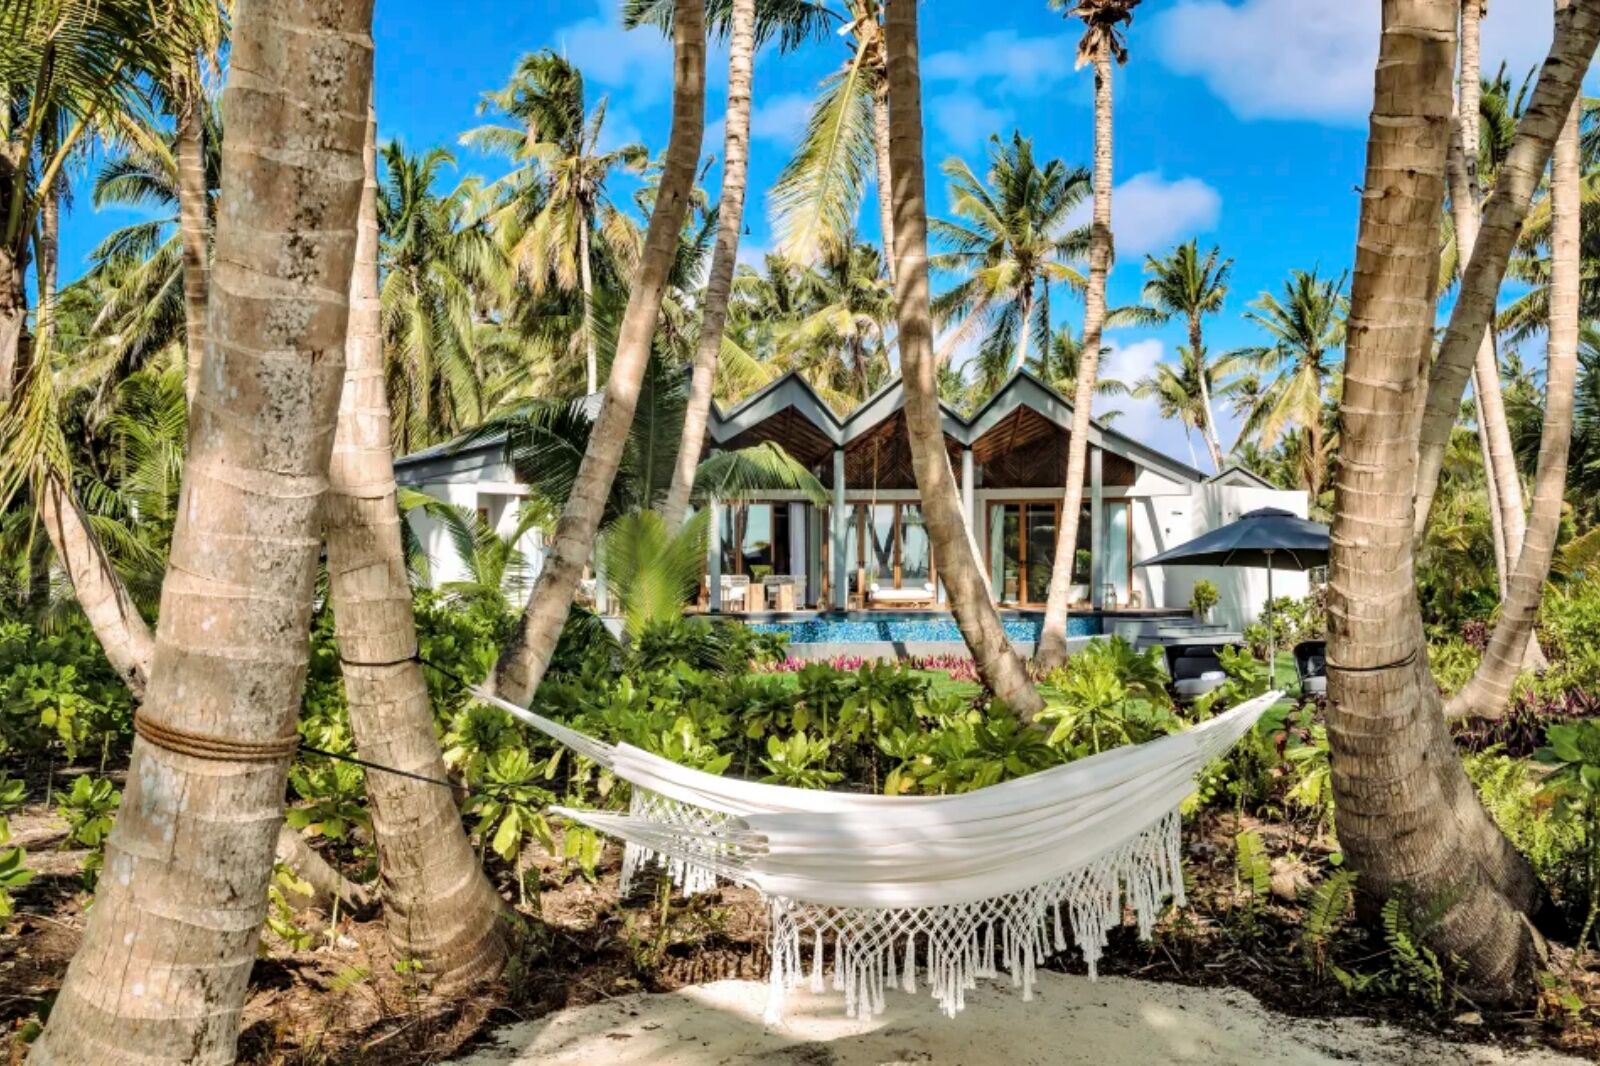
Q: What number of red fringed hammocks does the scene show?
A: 0